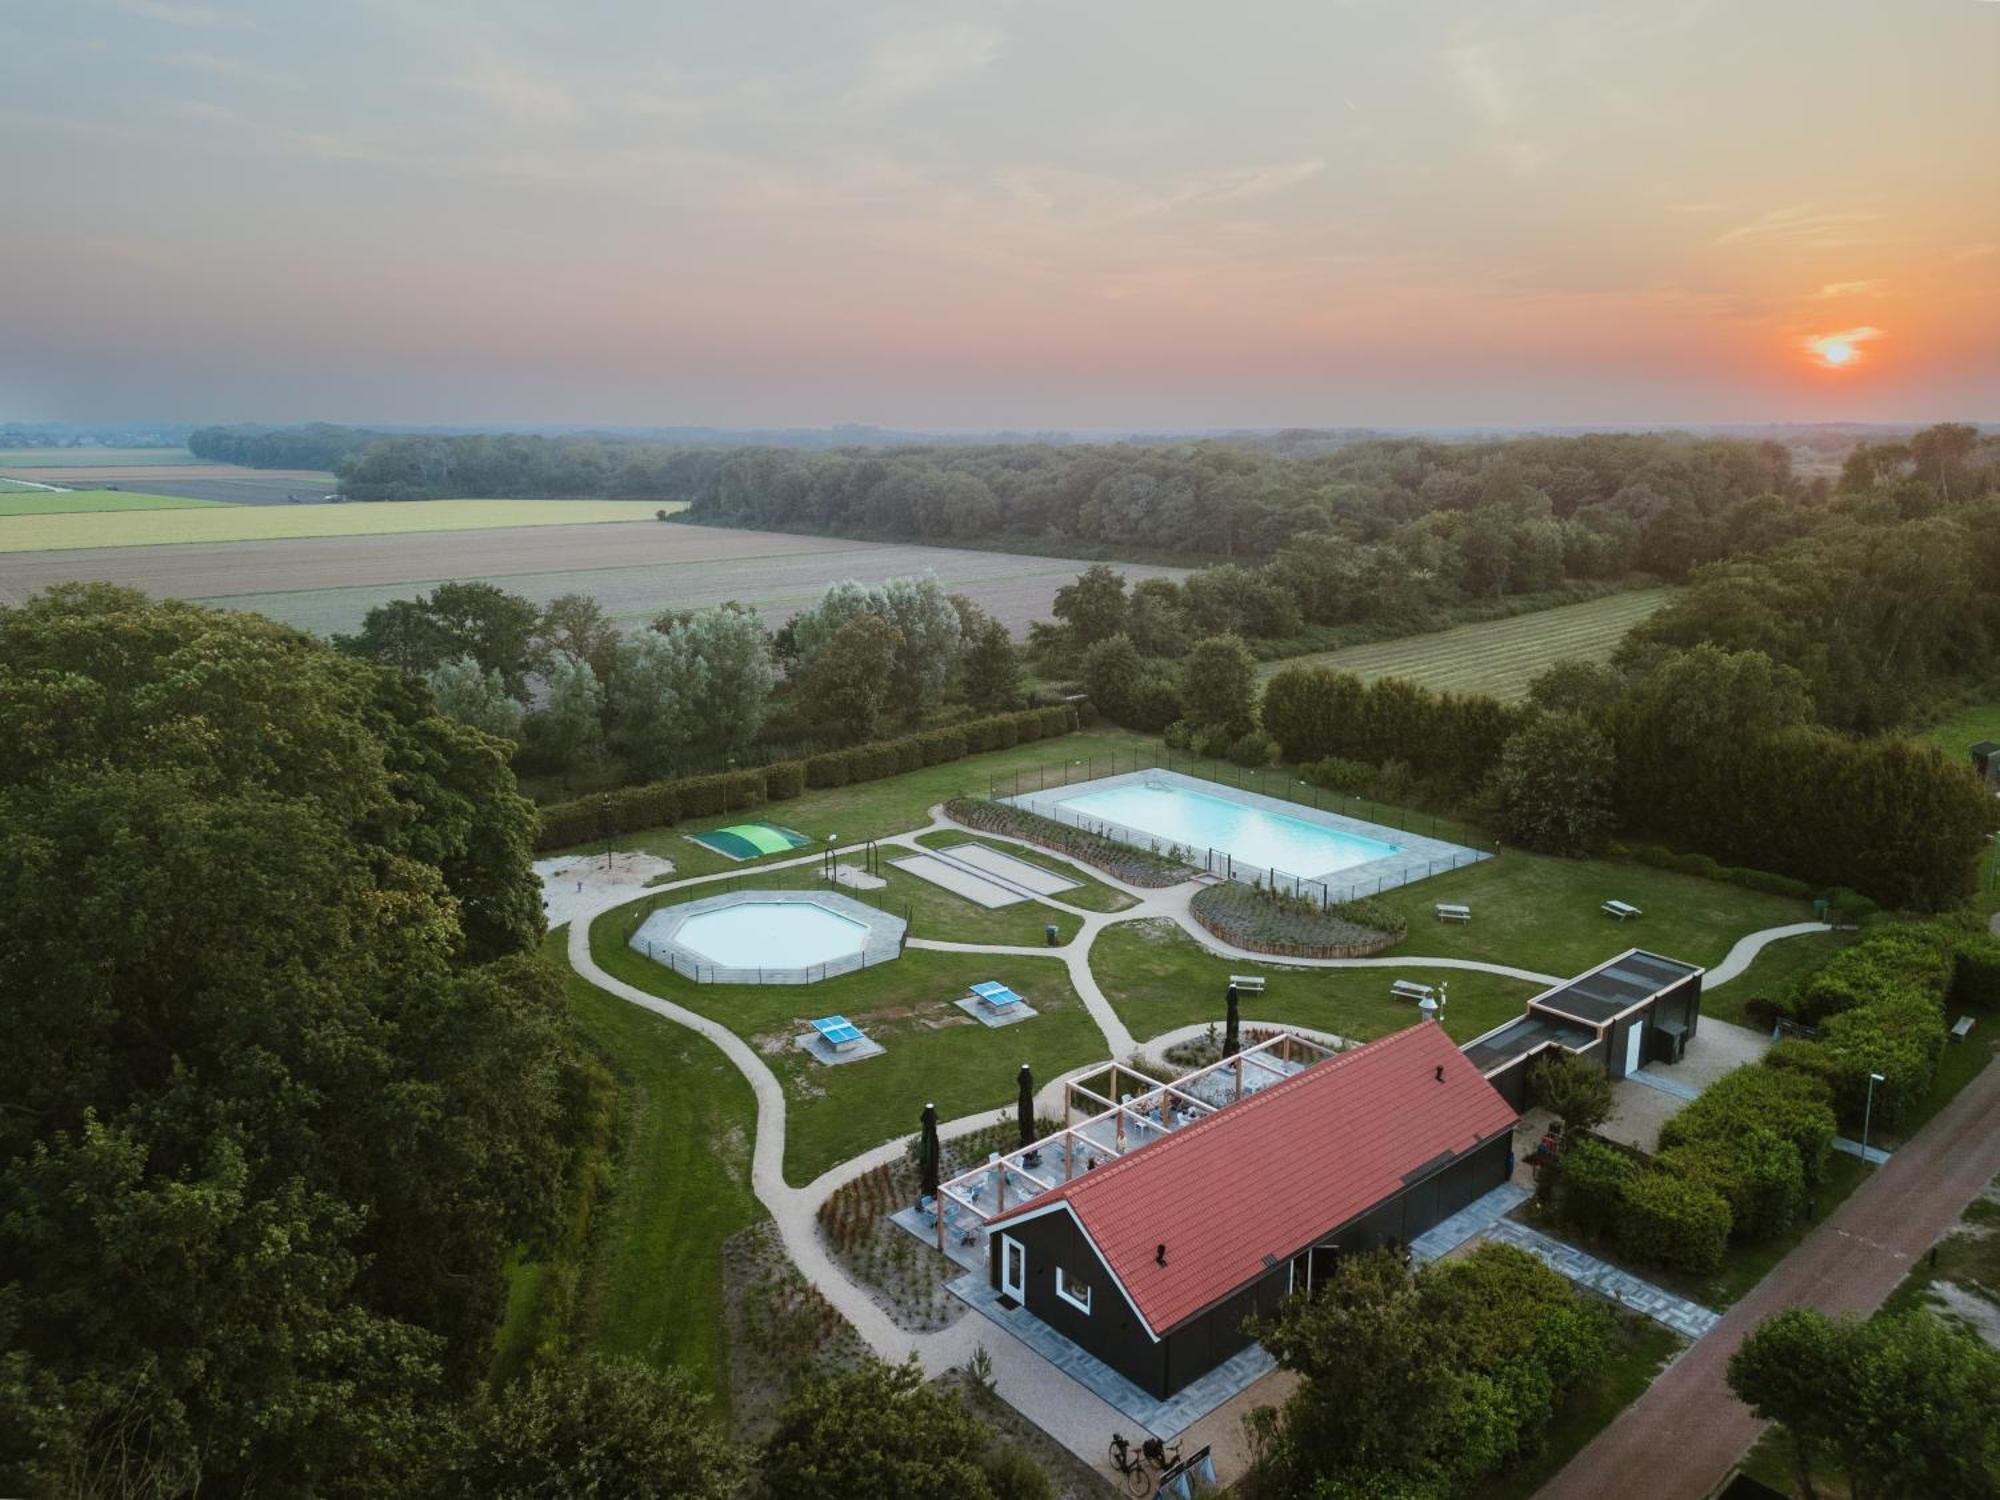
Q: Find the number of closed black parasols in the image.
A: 3